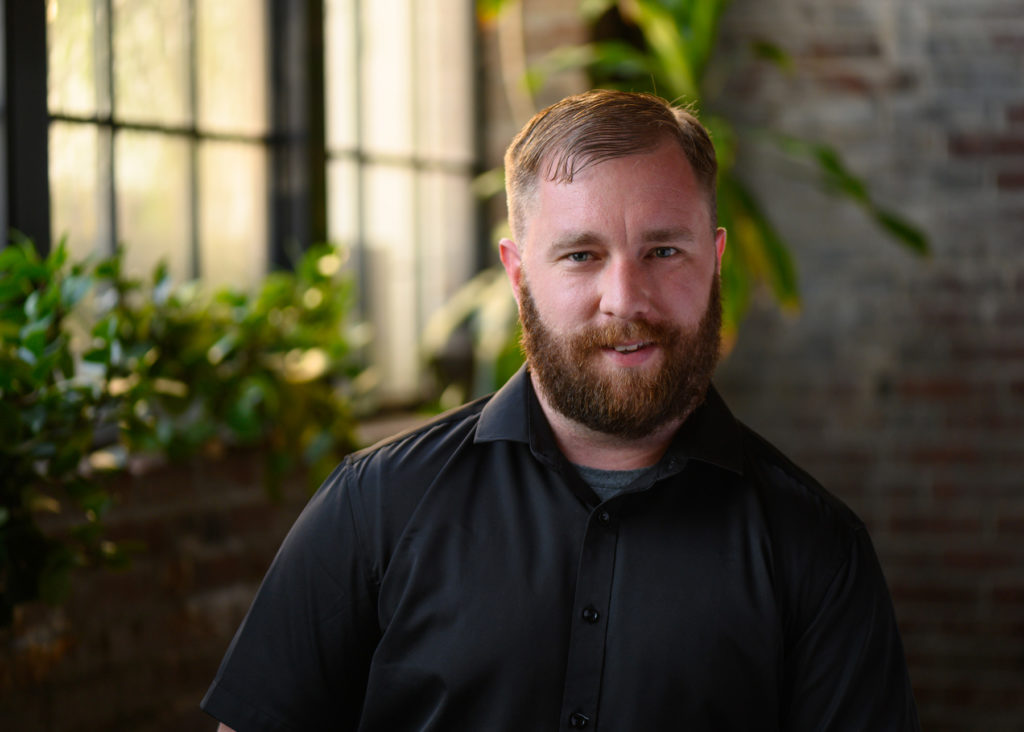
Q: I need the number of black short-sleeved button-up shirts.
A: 1